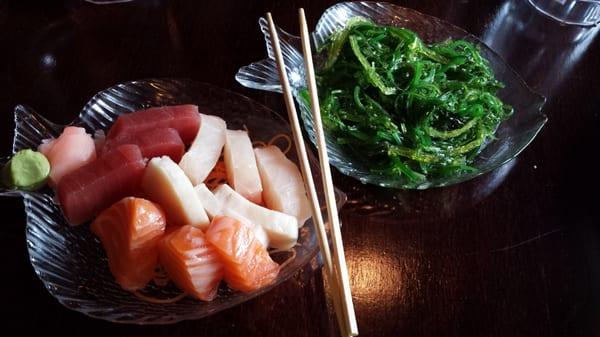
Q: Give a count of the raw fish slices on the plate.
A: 12